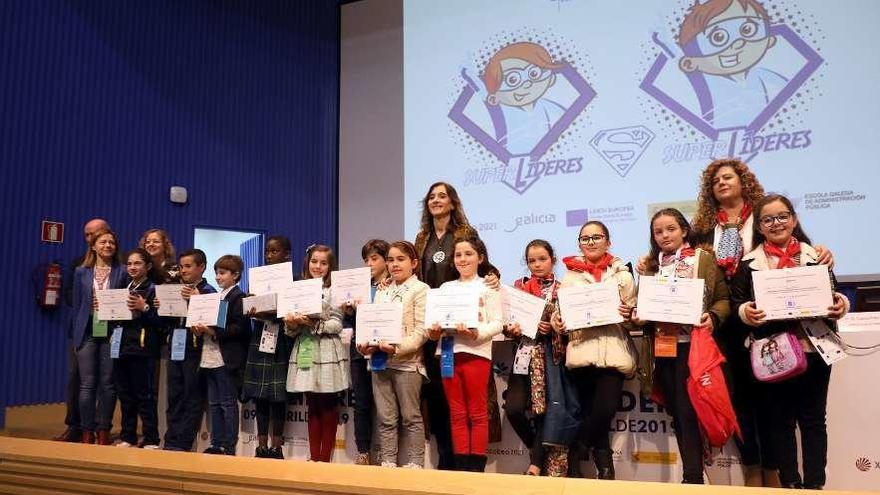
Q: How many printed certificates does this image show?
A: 12